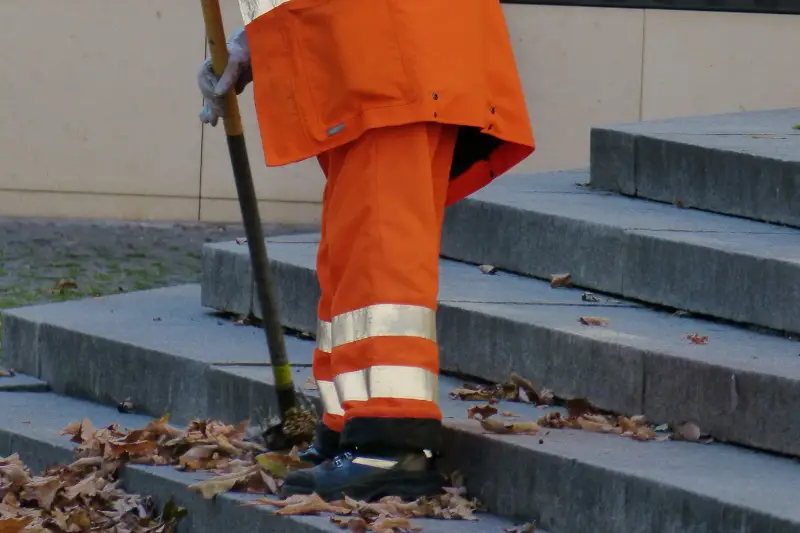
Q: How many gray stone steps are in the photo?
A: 5